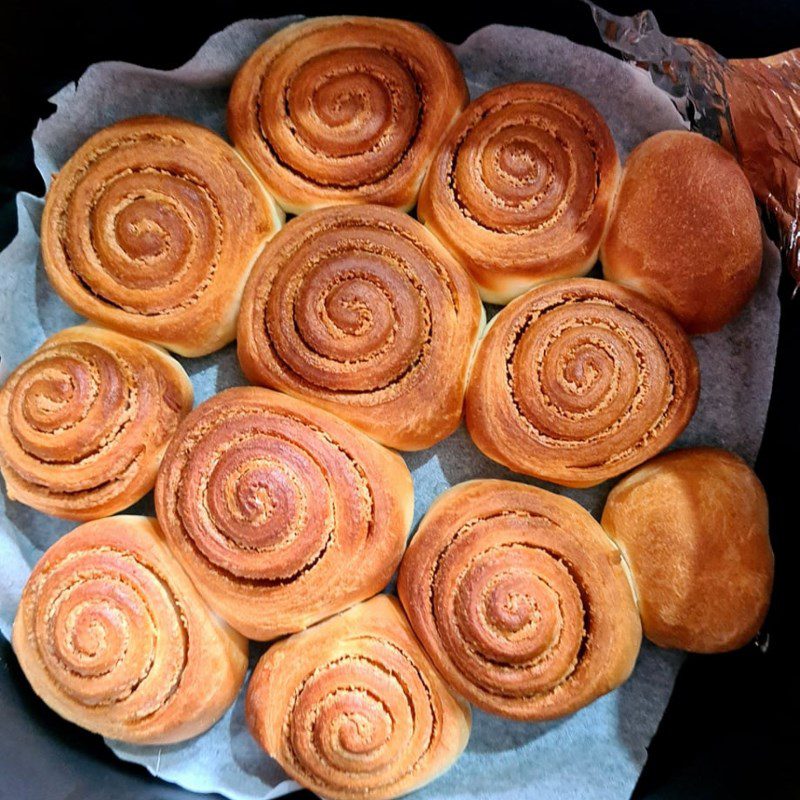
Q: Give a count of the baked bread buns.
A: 12